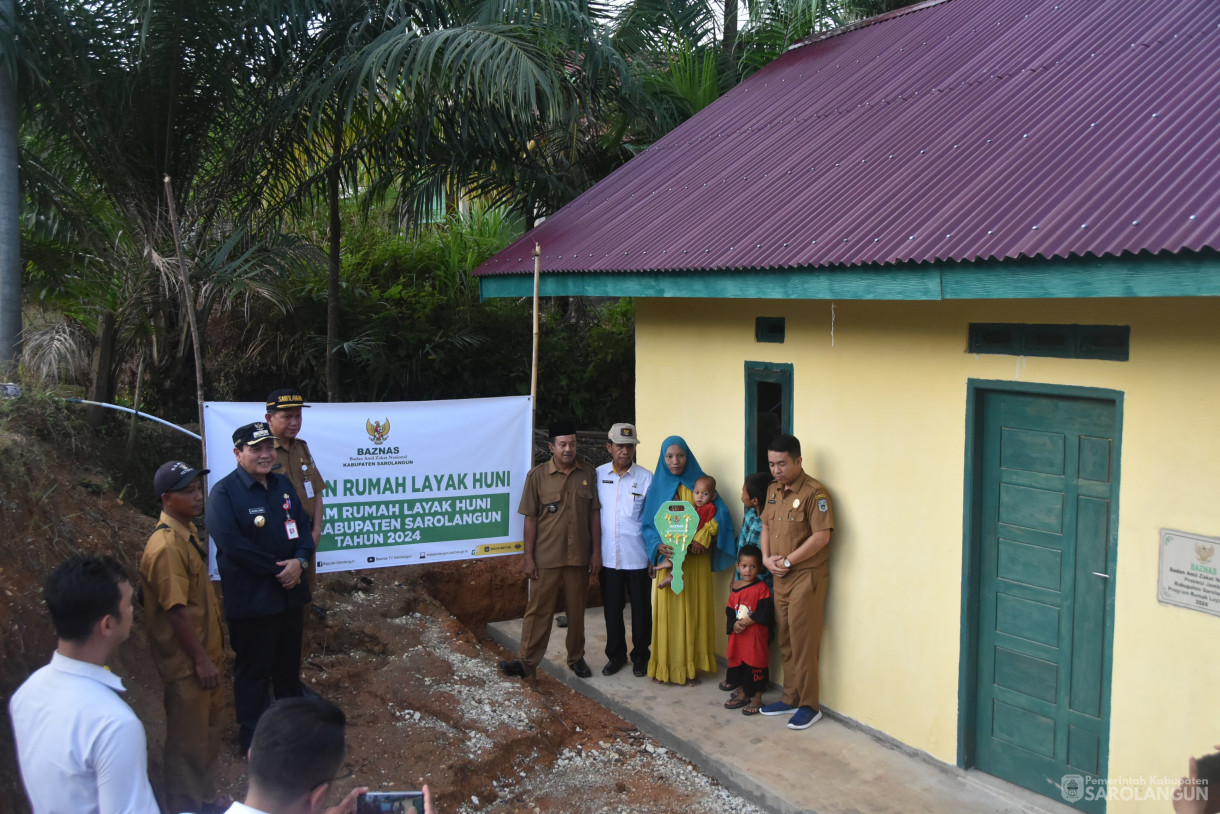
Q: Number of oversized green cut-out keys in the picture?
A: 1